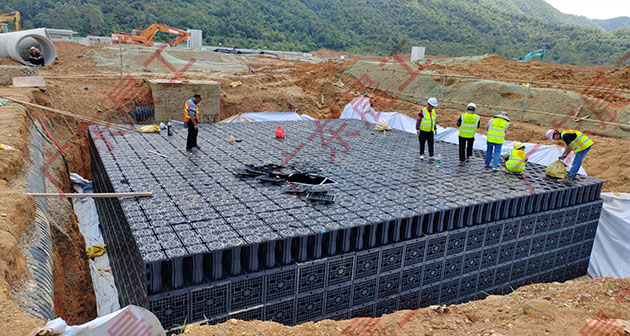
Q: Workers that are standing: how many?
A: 5